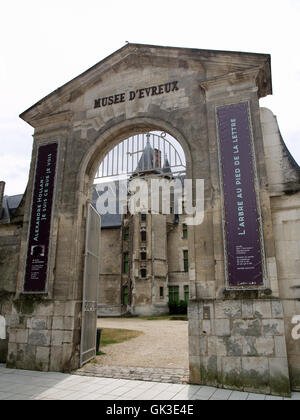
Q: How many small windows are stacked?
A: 4